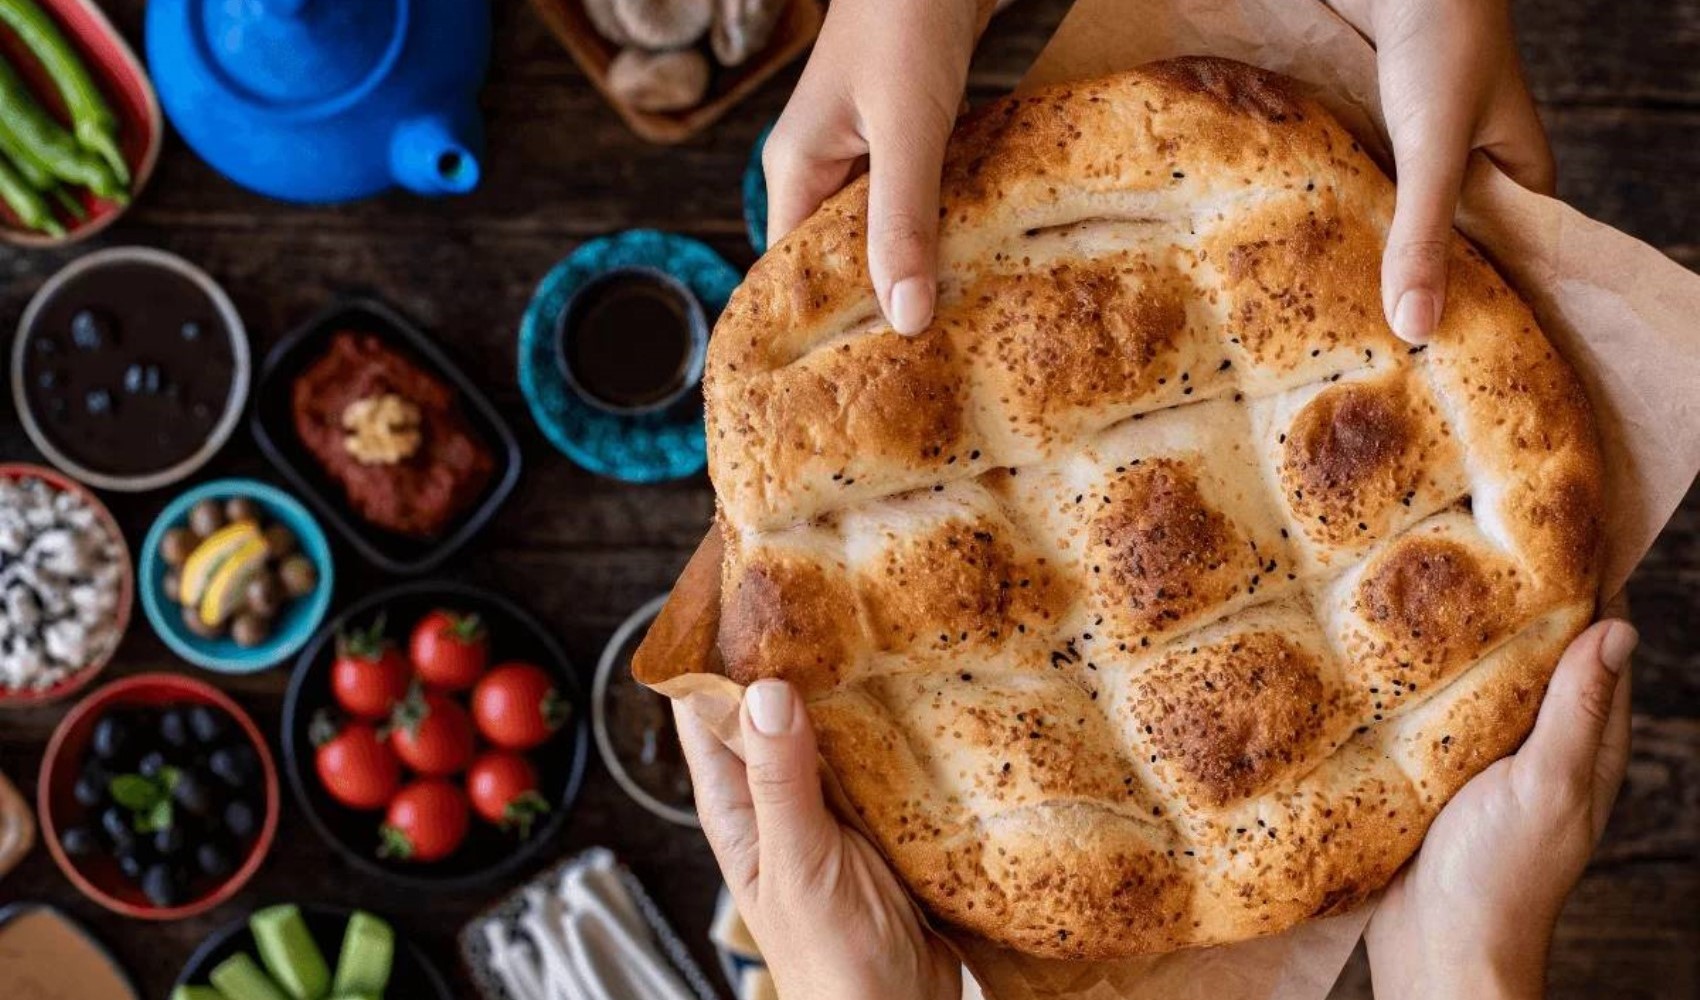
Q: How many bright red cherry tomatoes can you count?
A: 7